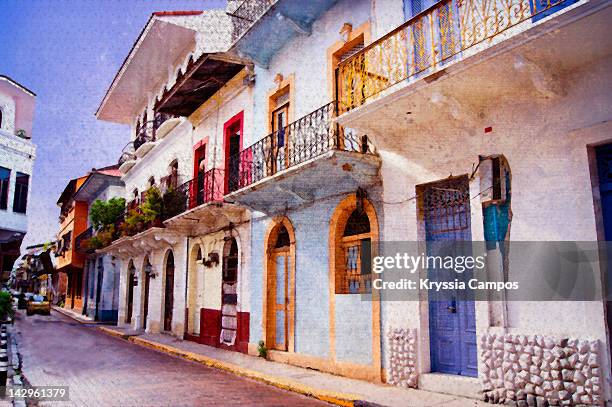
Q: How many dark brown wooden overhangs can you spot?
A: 1